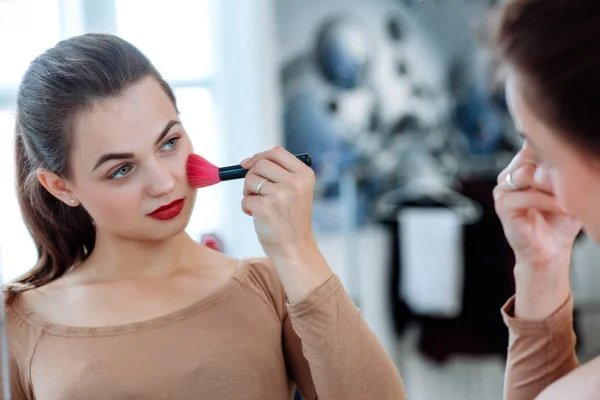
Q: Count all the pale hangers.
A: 1